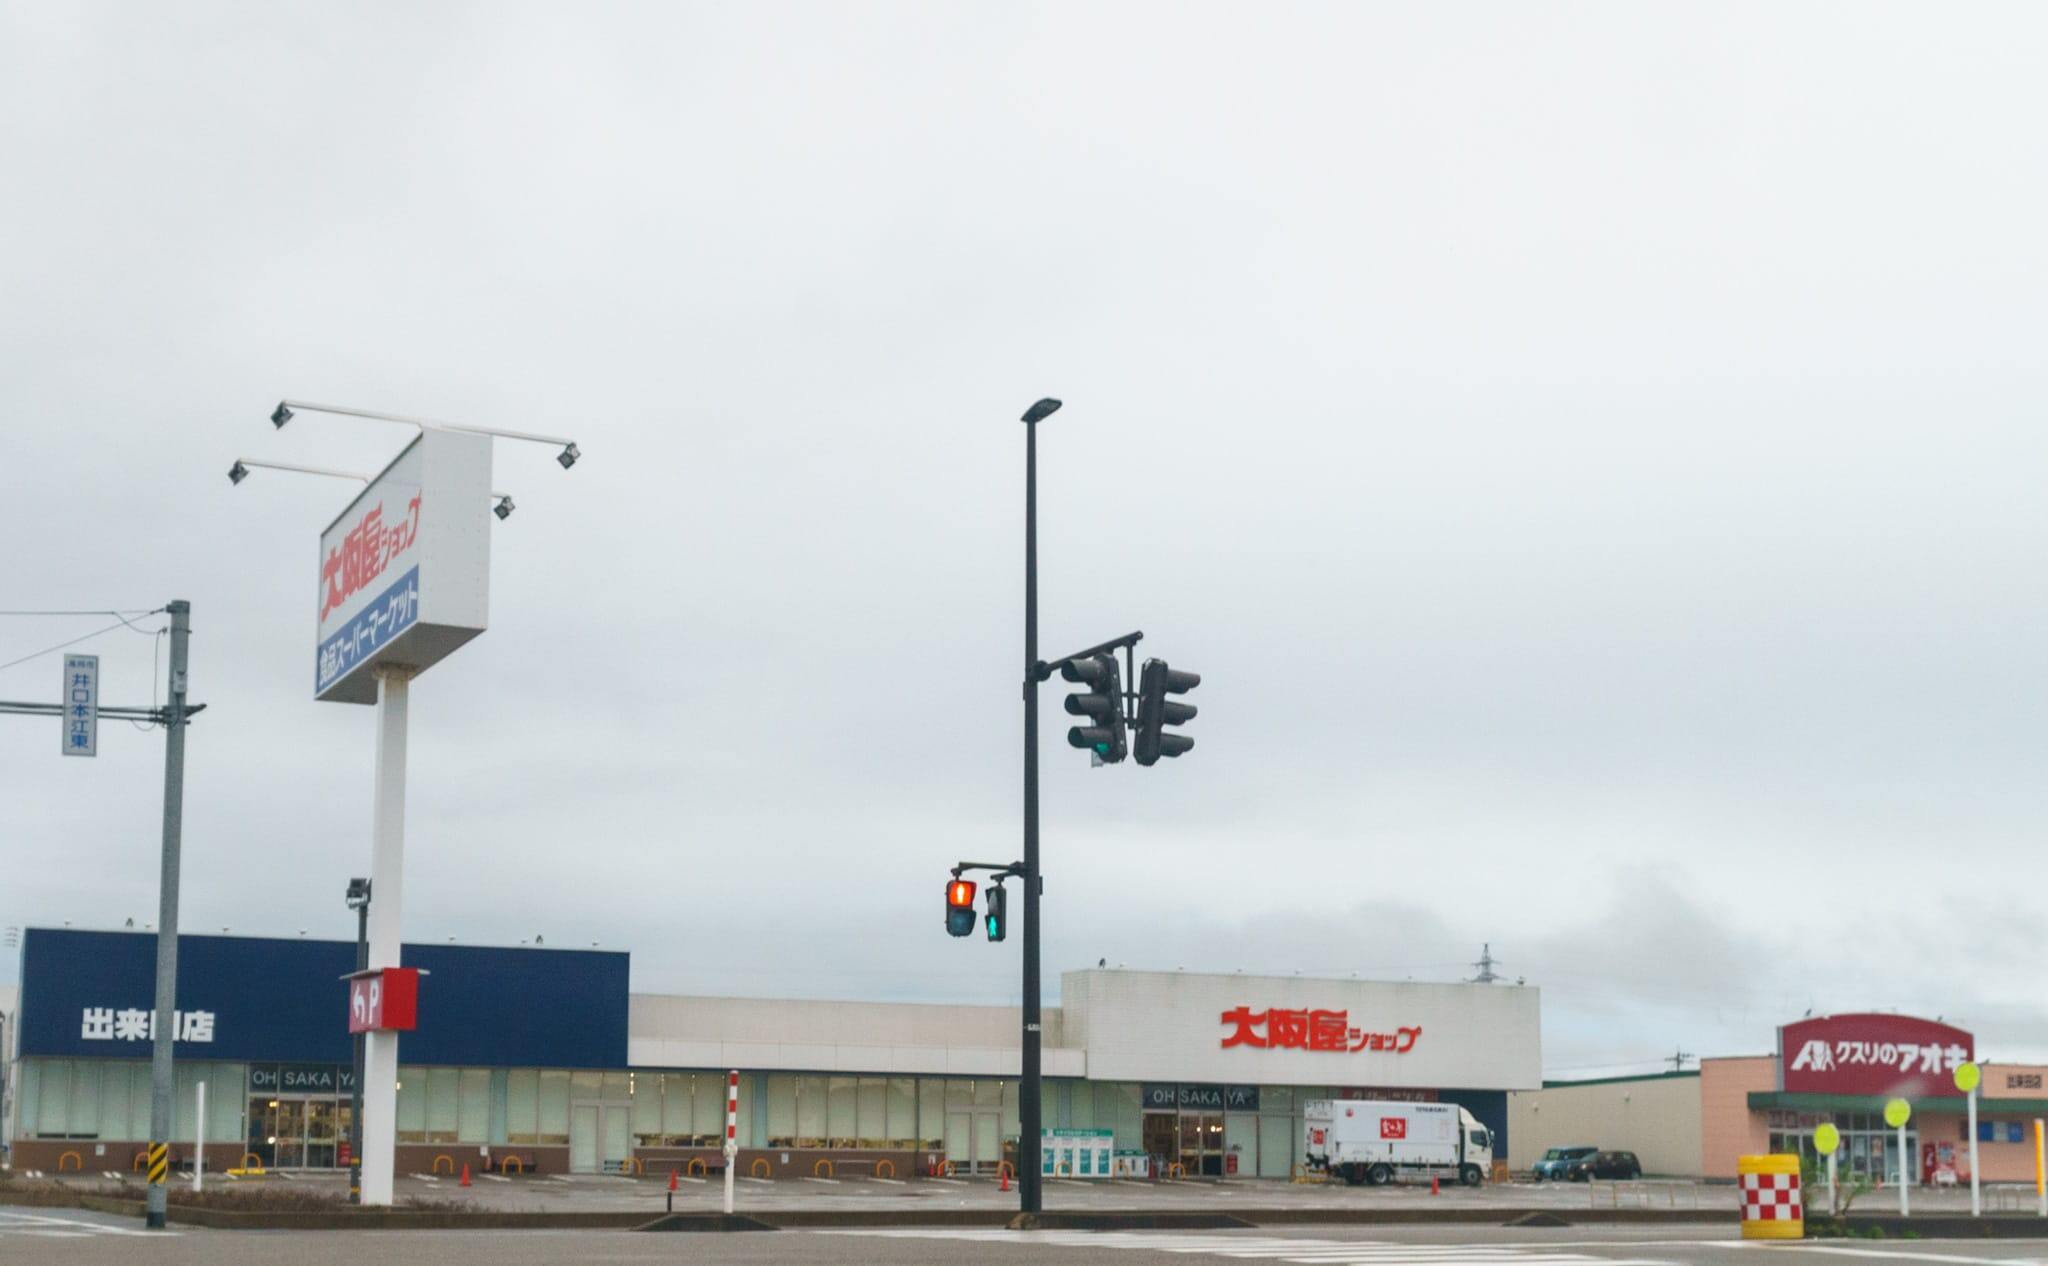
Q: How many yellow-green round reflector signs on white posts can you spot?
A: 3